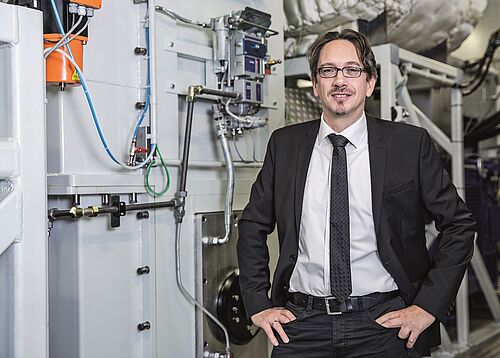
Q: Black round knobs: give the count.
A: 5